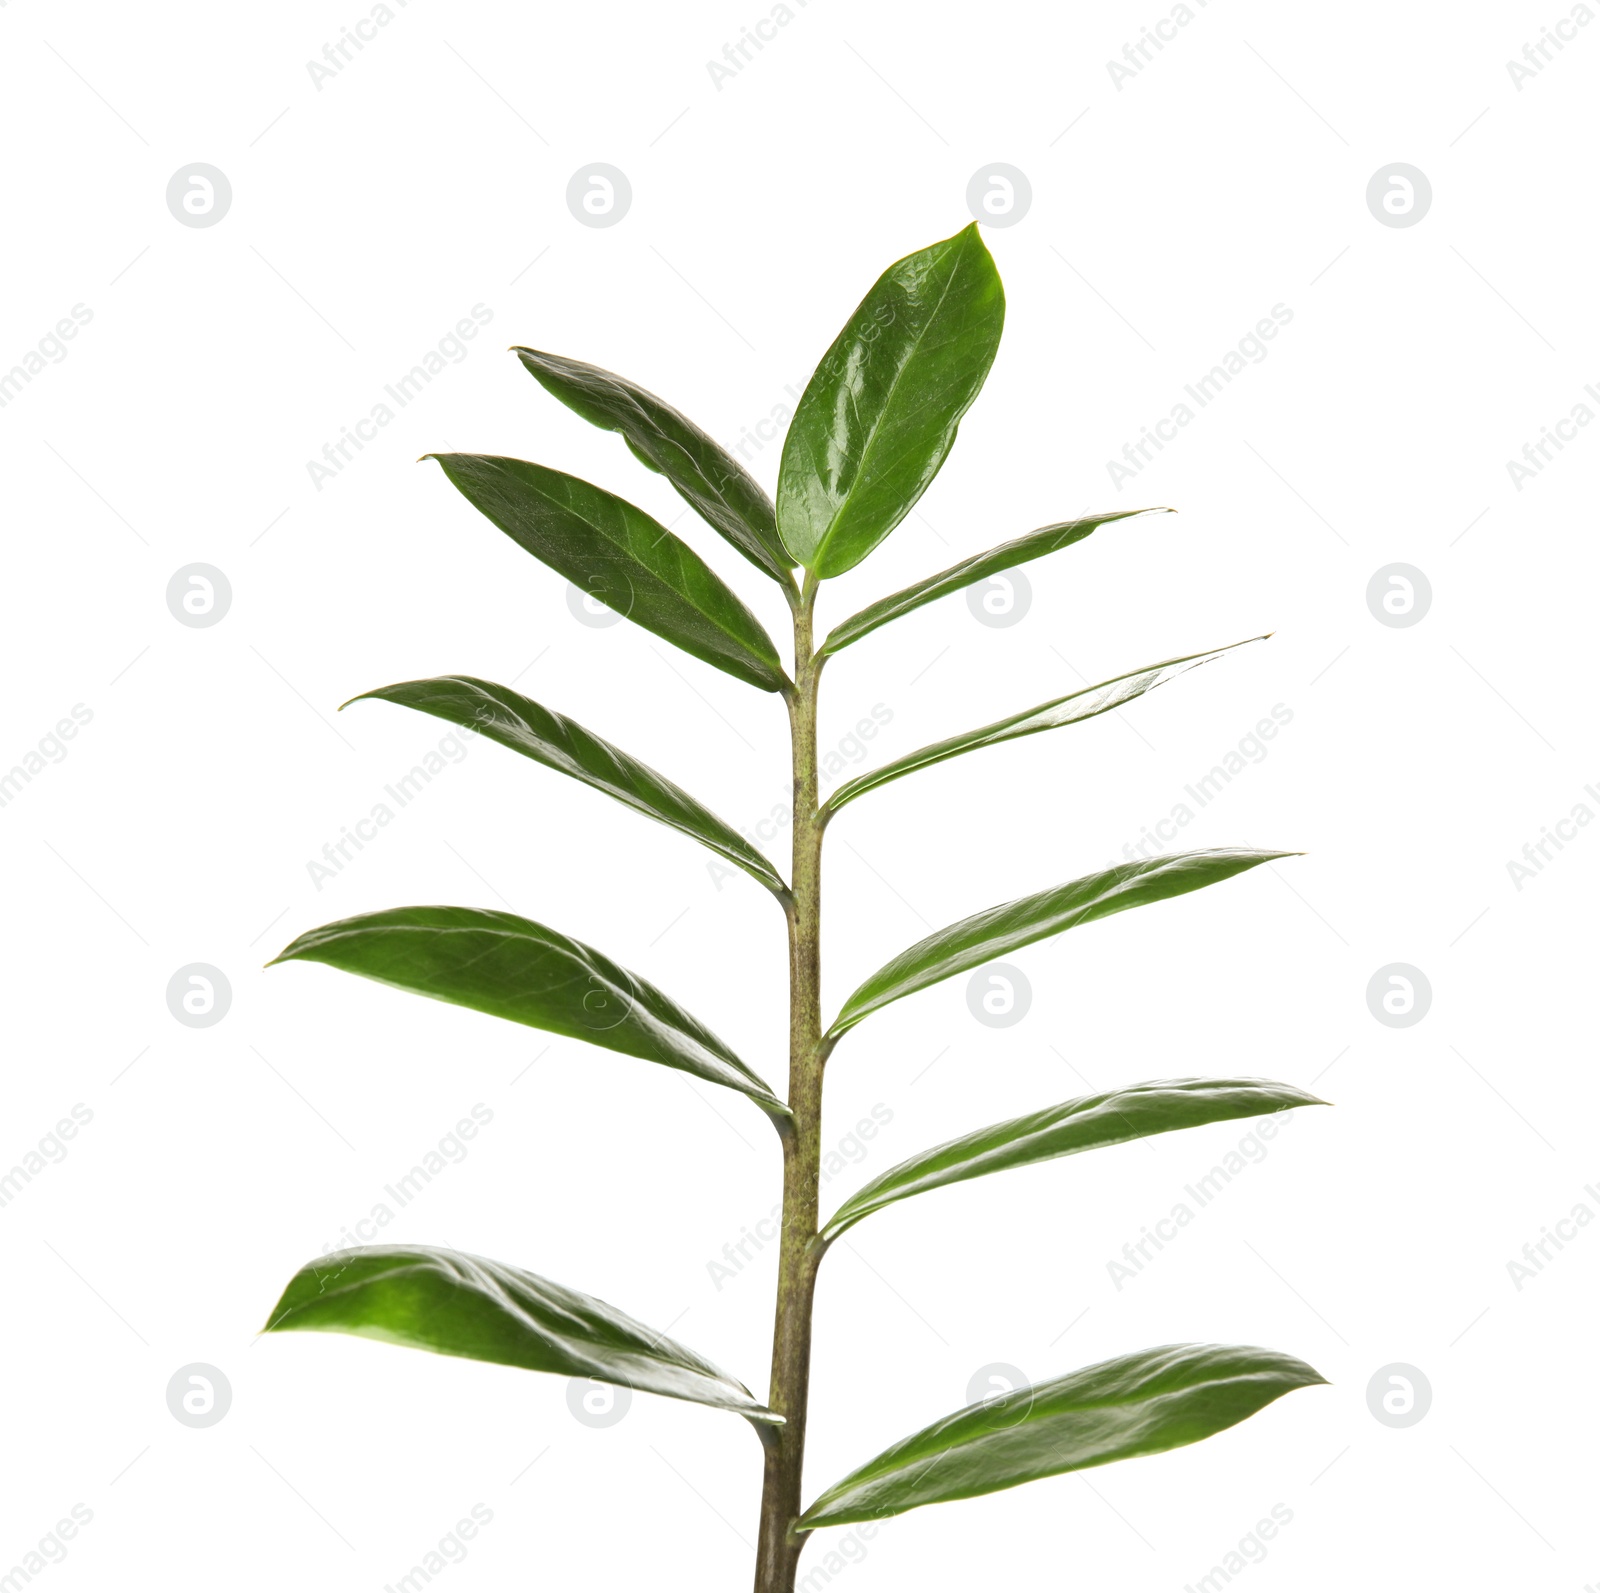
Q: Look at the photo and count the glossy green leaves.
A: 11